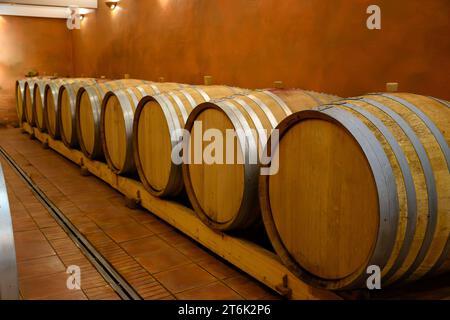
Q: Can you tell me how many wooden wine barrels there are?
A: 10